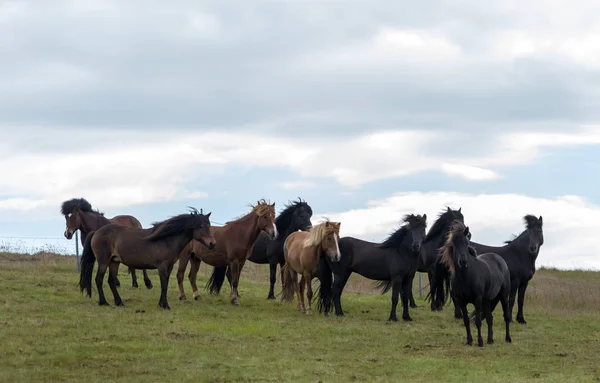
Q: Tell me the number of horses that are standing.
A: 9